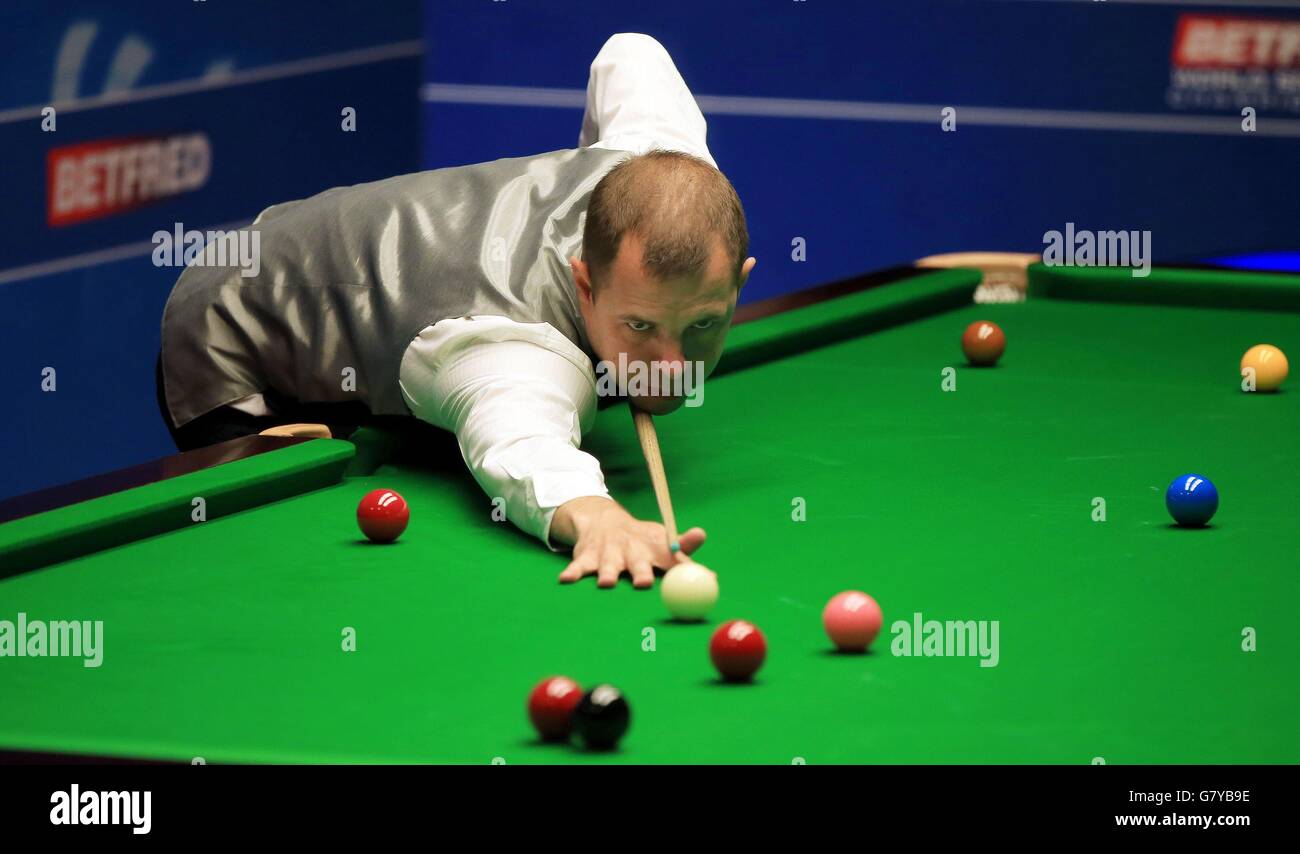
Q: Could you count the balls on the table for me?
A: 9